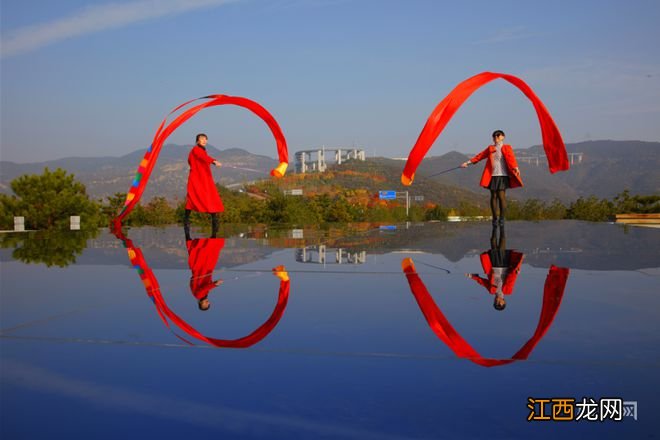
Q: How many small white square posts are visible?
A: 2